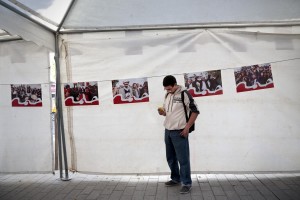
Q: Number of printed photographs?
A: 5